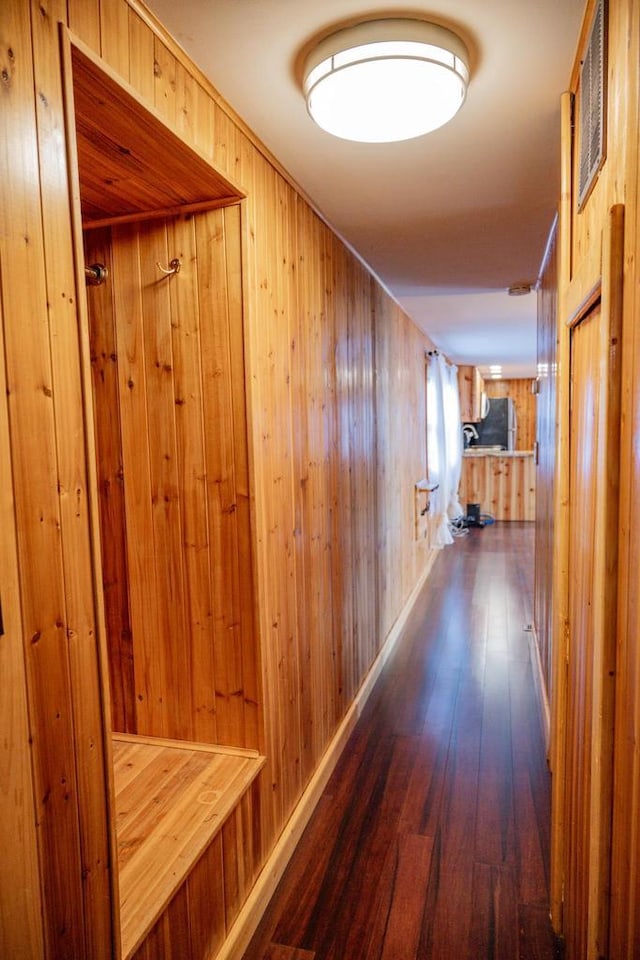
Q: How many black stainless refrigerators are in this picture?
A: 1